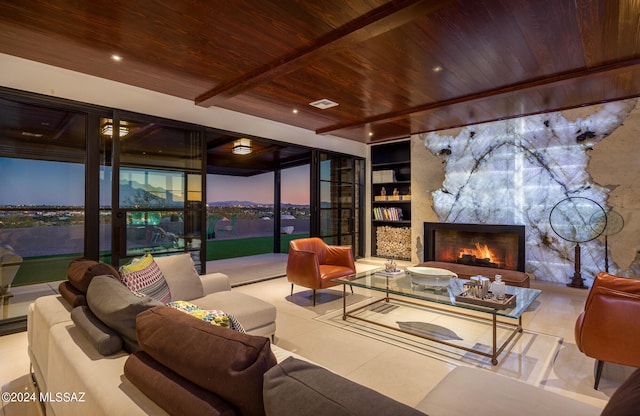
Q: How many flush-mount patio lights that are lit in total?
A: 2